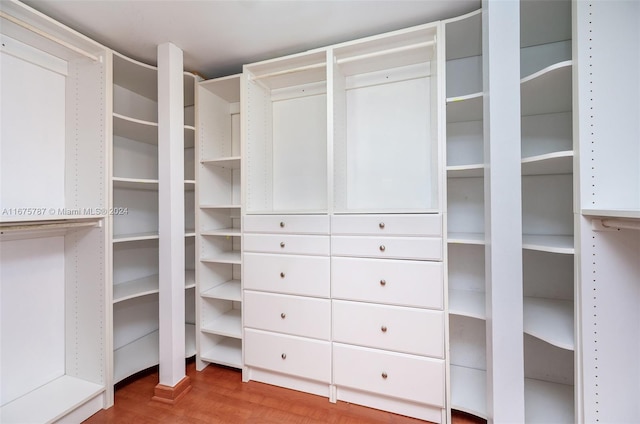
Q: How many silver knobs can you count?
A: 10